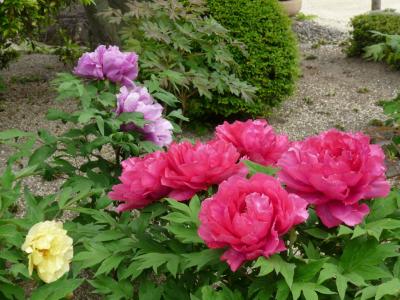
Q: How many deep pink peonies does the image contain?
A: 5